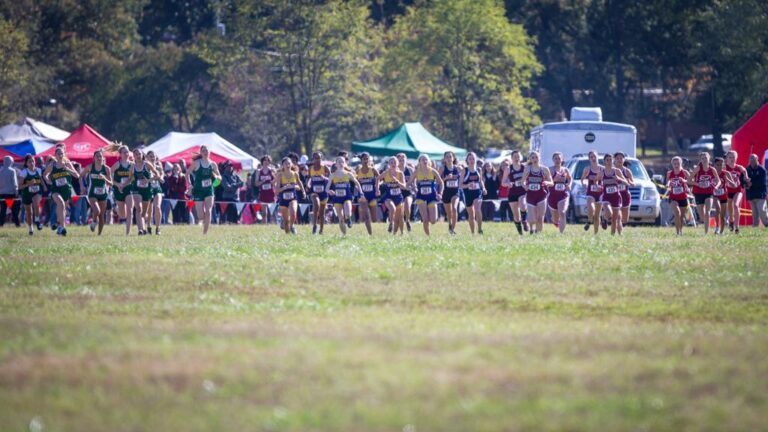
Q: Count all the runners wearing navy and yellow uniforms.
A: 6